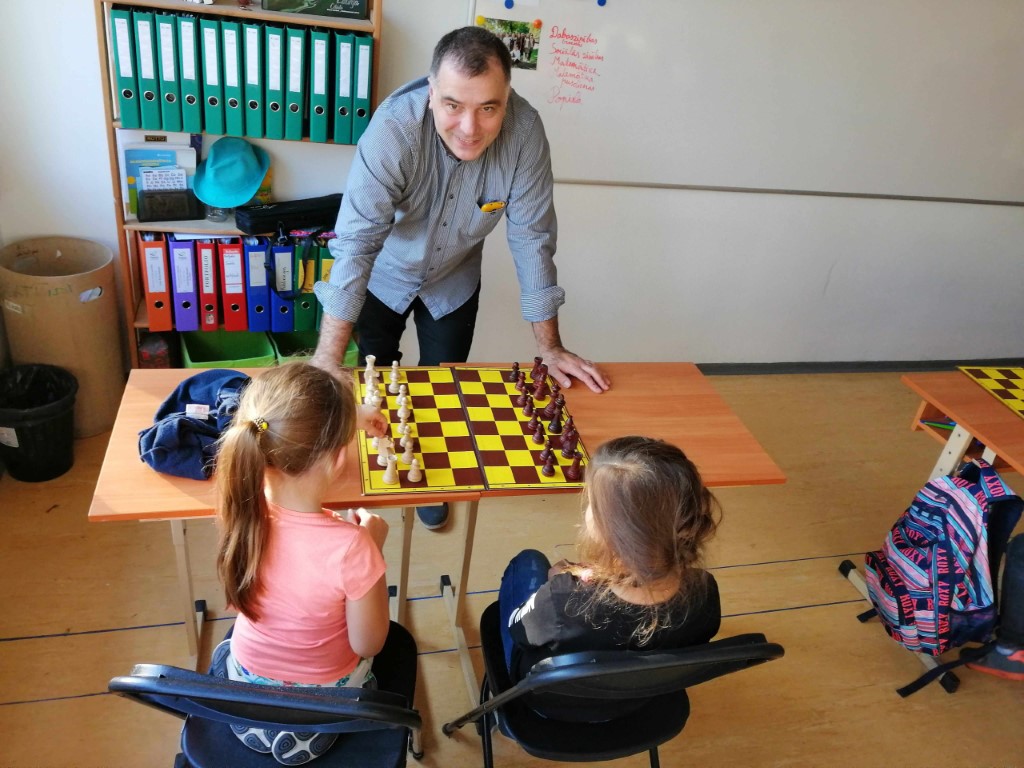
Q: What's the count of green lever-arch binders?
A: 14